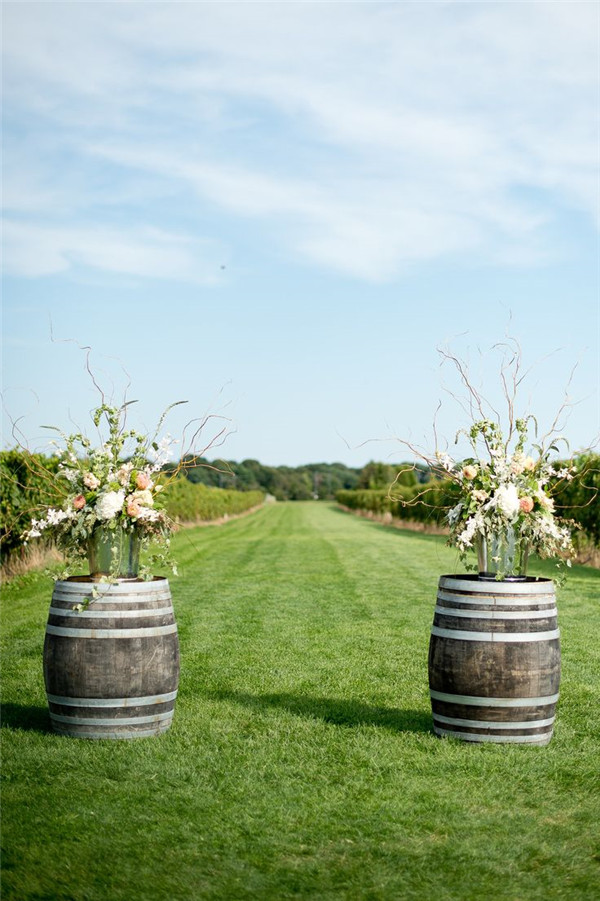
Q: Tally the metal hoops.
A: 14